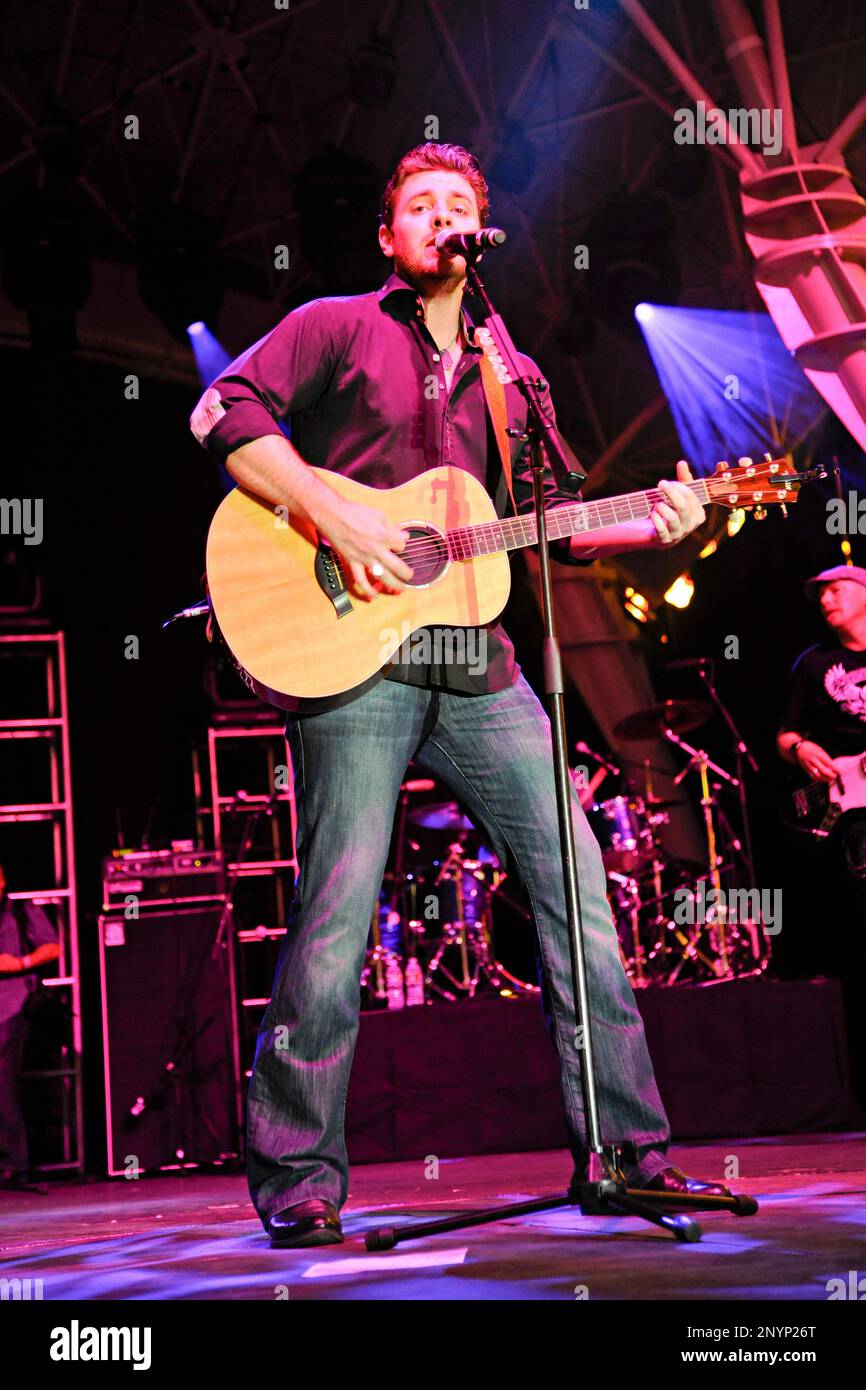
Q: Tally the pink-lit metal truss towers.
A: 2